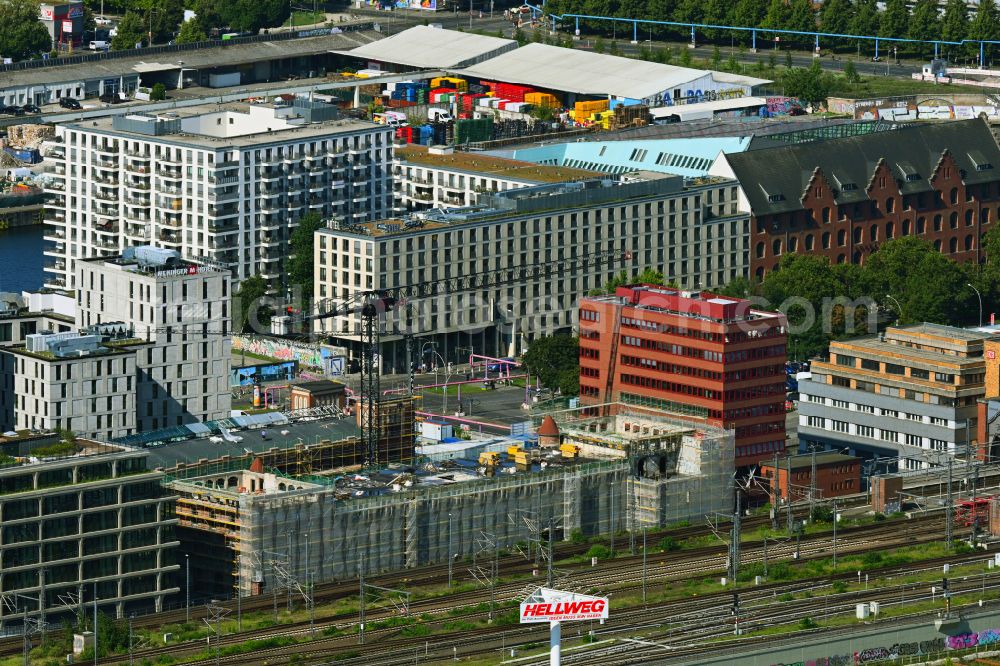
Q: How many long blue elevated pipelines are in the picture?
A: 1